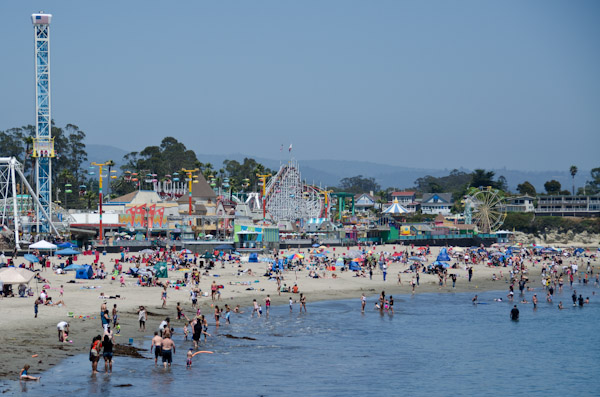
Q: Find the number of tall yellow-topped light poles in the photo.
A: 4